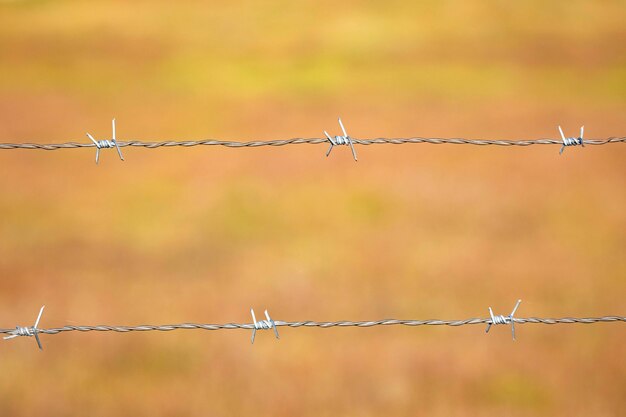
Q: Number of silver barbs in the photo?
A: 6